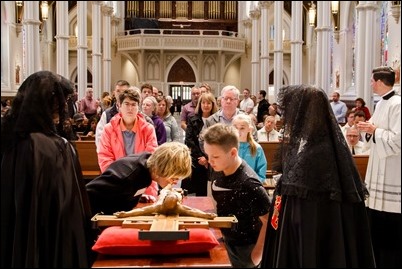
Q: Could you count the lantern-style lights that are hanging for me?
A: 4